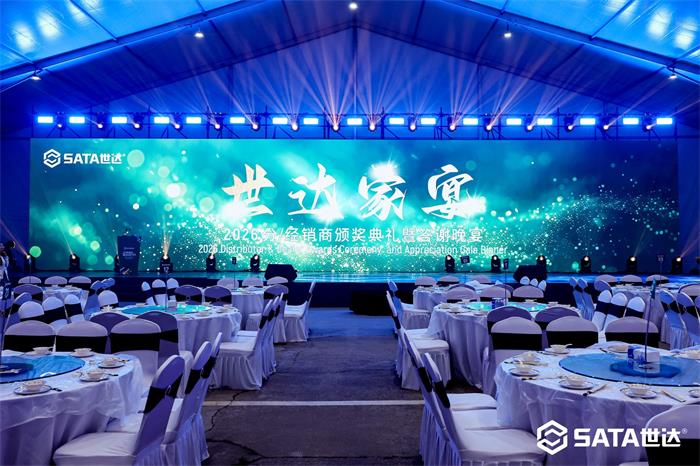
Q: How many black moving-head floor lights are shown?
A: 12